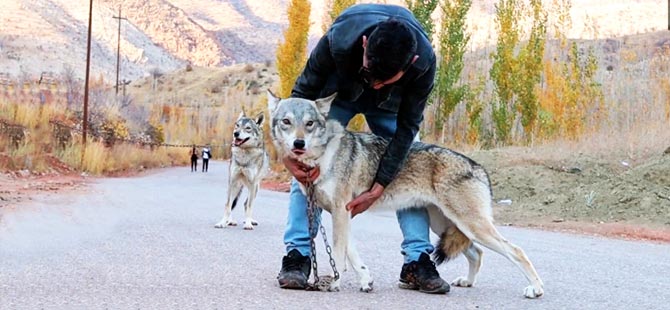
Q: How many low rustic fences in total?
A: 1